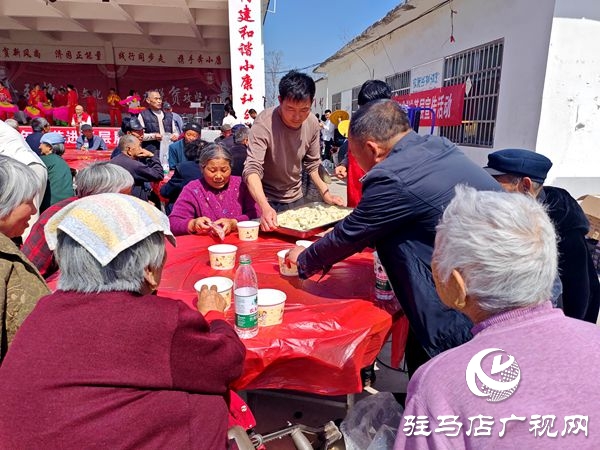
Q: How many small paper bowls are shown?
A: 6